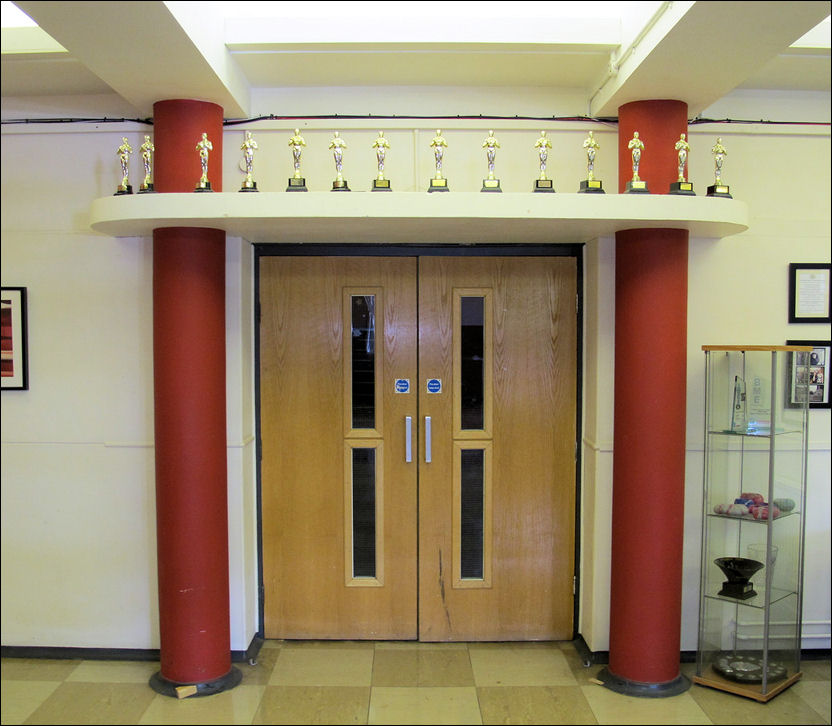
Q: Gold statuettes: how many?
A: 14